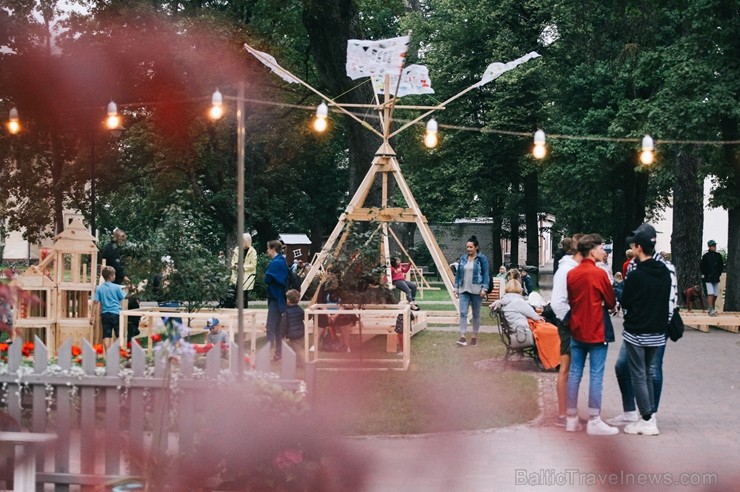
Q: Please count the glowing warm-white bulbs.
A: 7